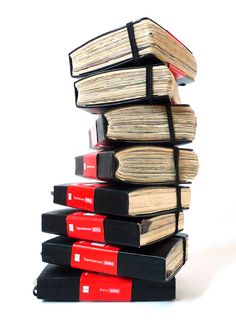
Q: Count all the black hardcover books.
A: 8